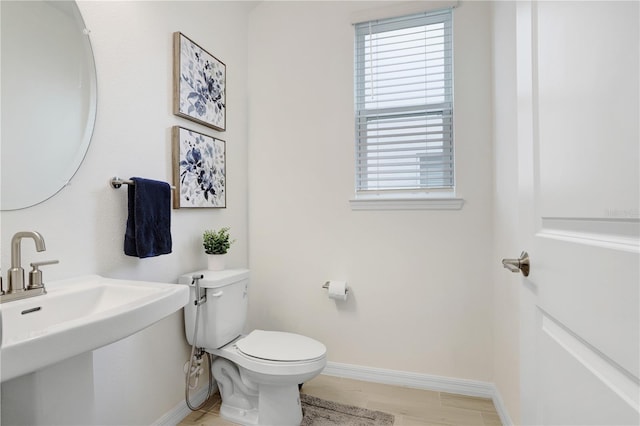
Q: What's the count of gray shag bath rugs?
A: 1